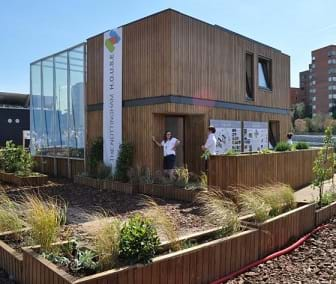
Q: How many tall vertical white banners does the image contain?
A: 1